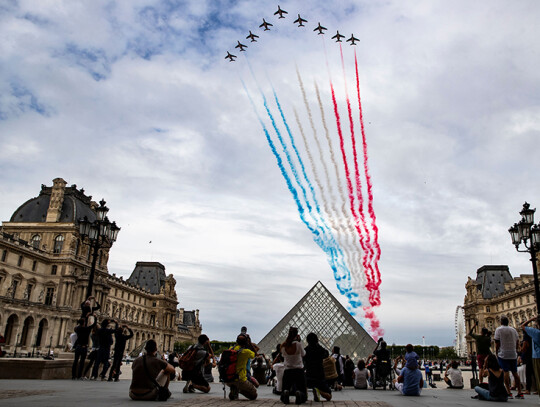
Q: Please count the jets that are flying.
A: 9